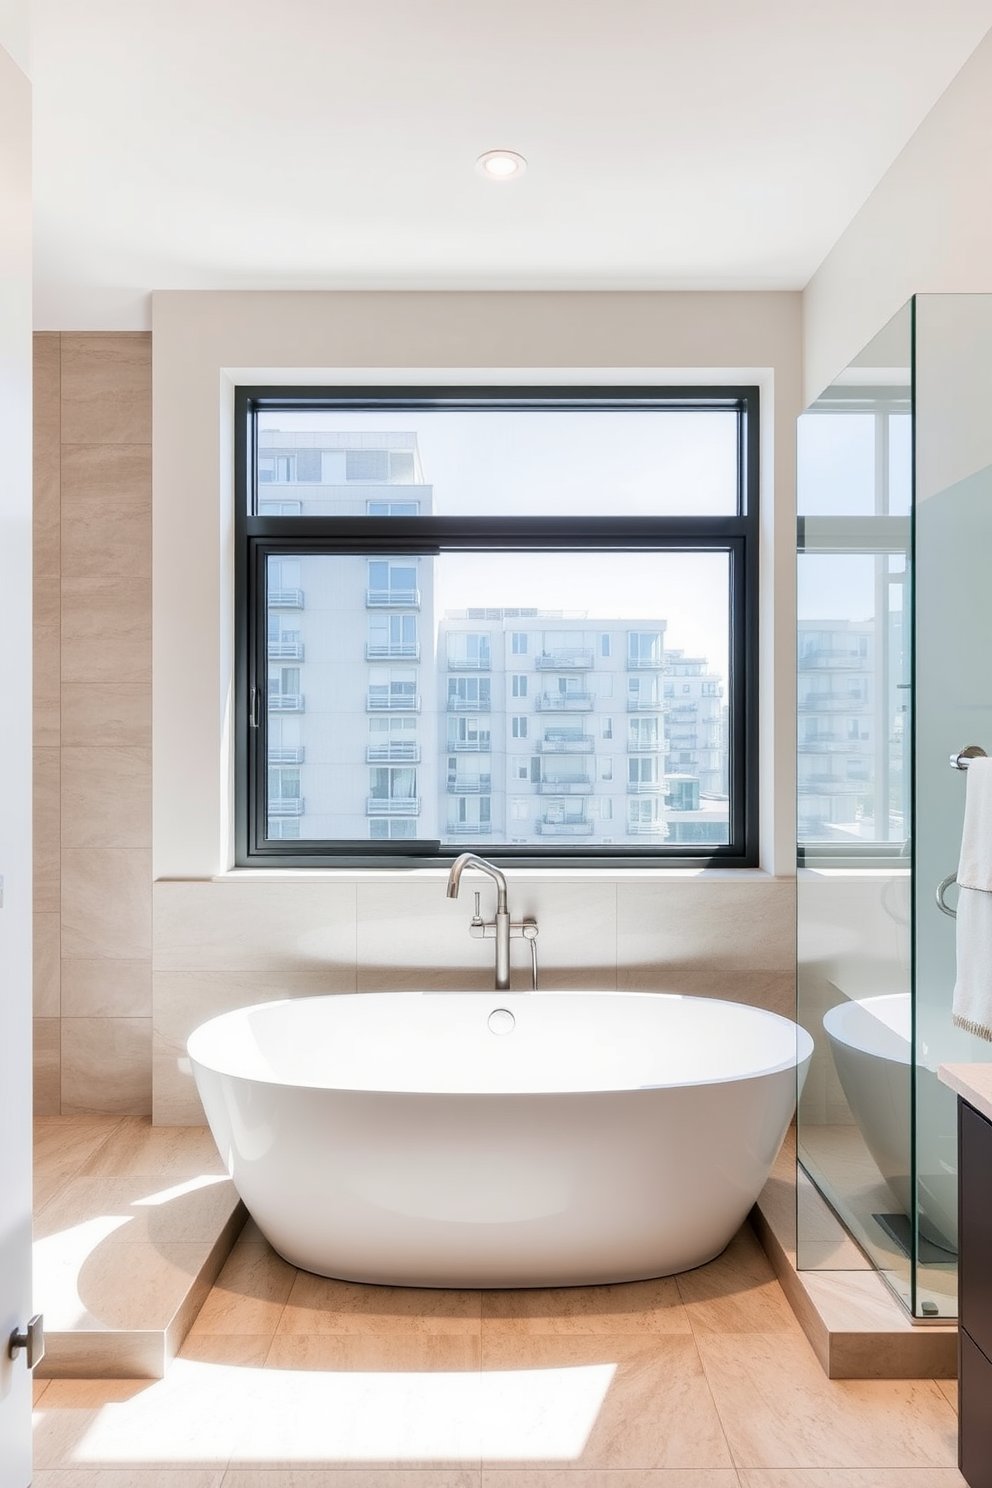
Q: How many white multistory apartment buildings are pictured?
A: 3